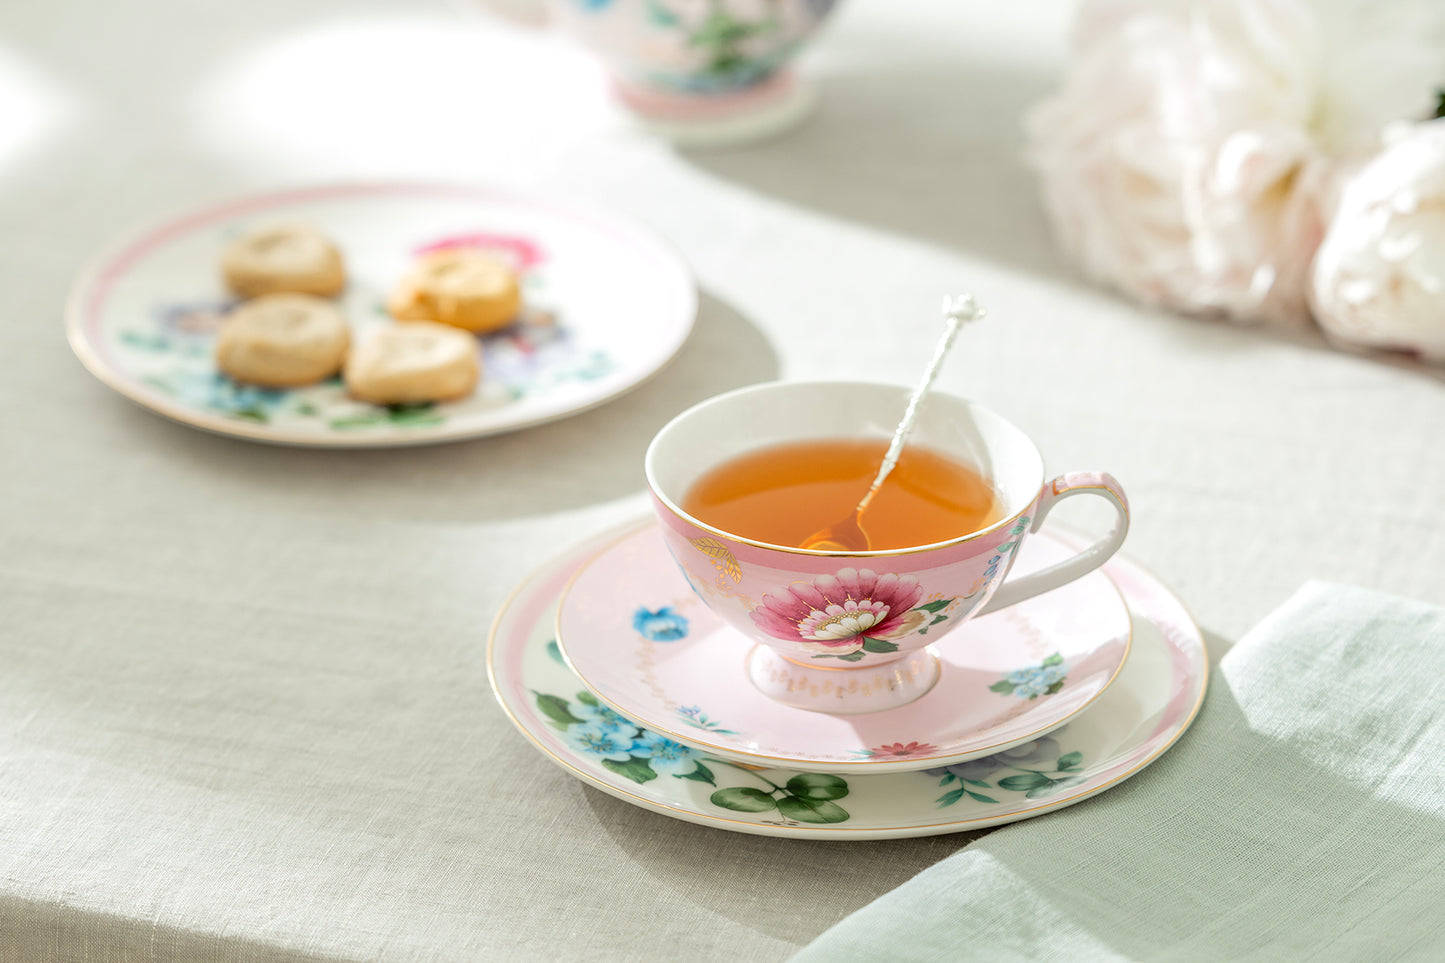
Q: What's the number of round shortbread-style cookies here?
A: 4